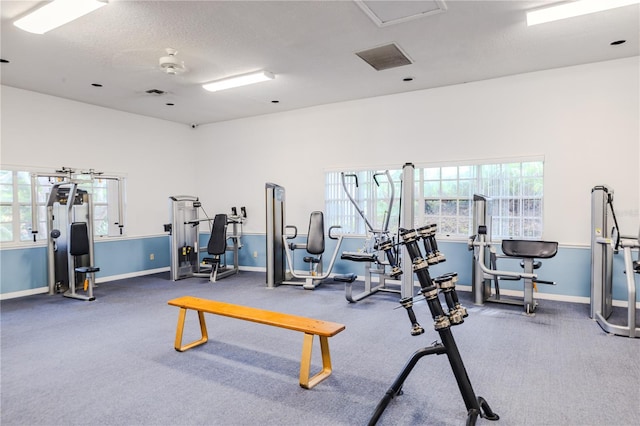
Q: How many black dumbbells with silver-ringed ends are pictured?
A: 8